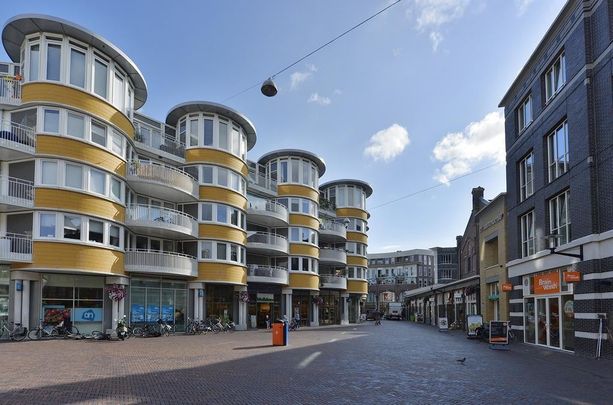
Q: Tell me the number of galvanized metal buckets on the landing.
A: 0